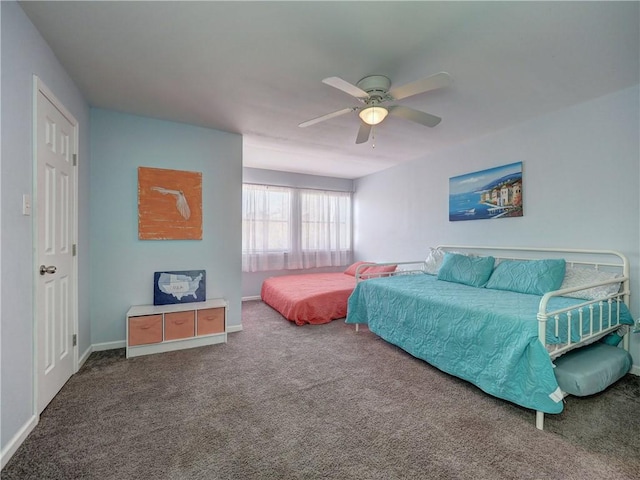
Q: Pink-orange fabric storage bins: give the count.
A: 3